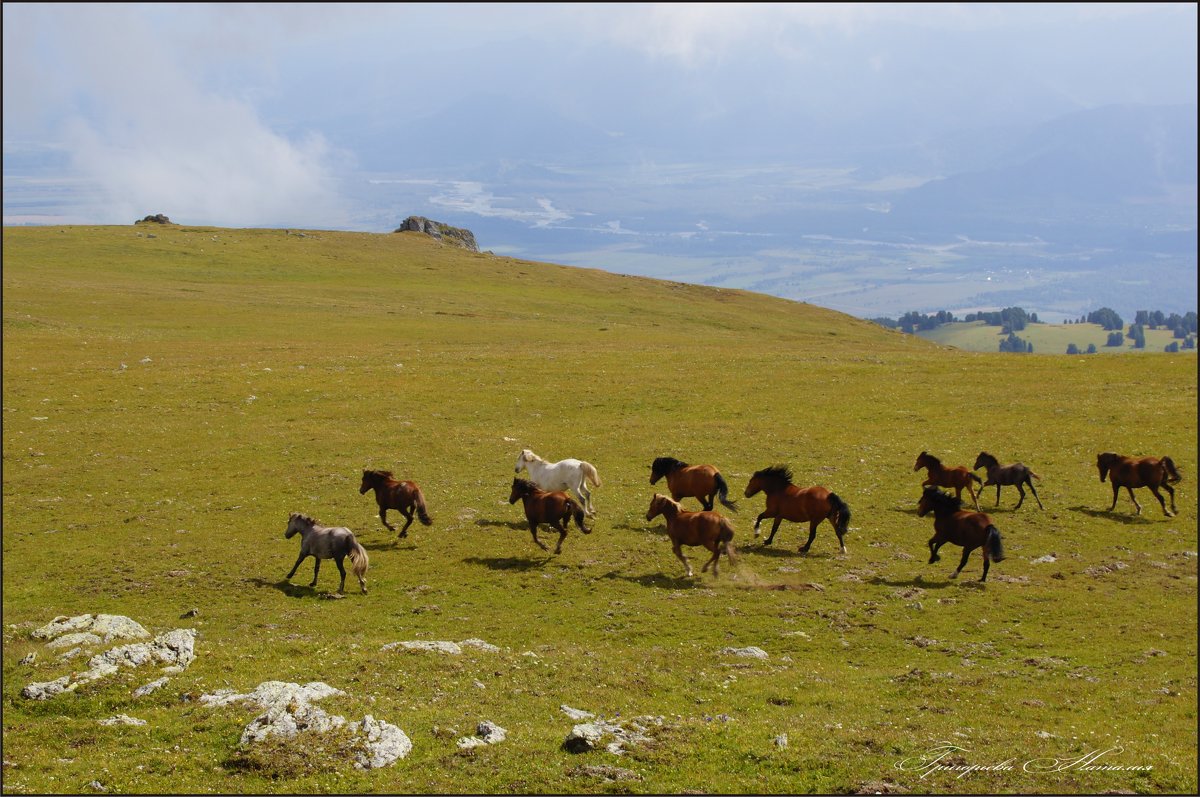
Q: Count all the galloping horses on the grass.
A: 11